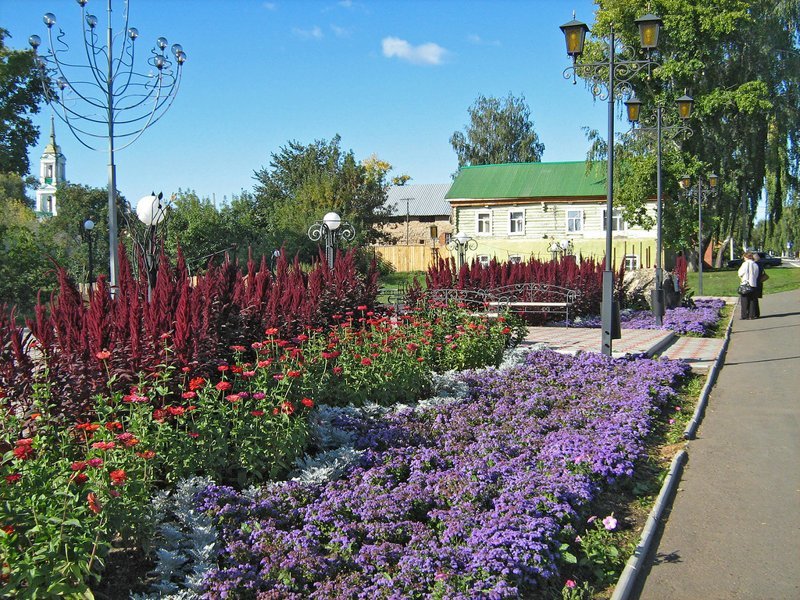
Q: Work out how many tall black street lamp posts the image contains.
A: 3